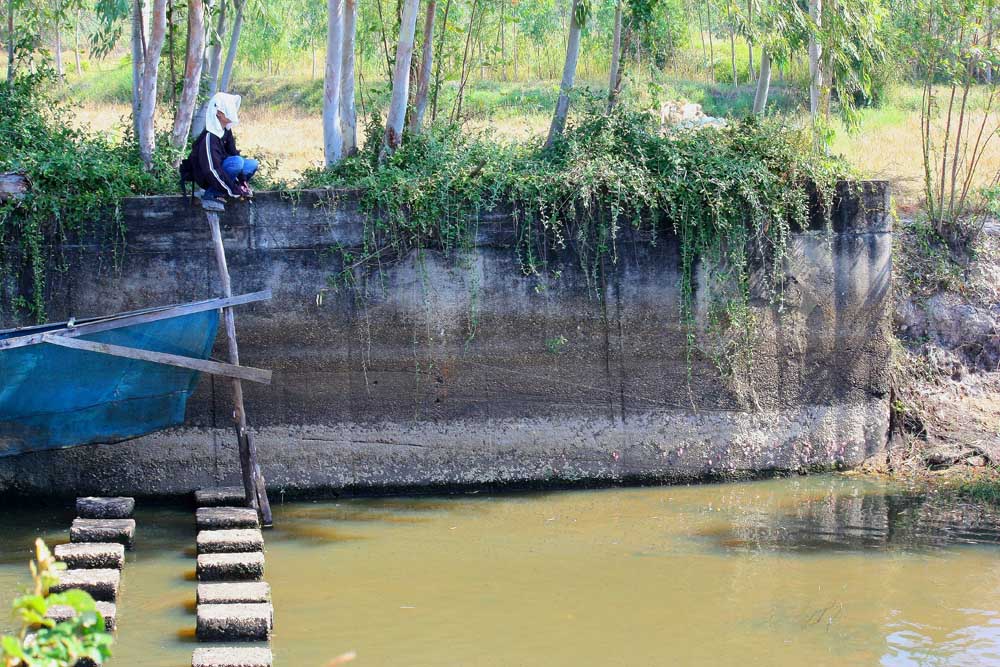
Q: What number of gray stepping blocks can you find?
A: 13